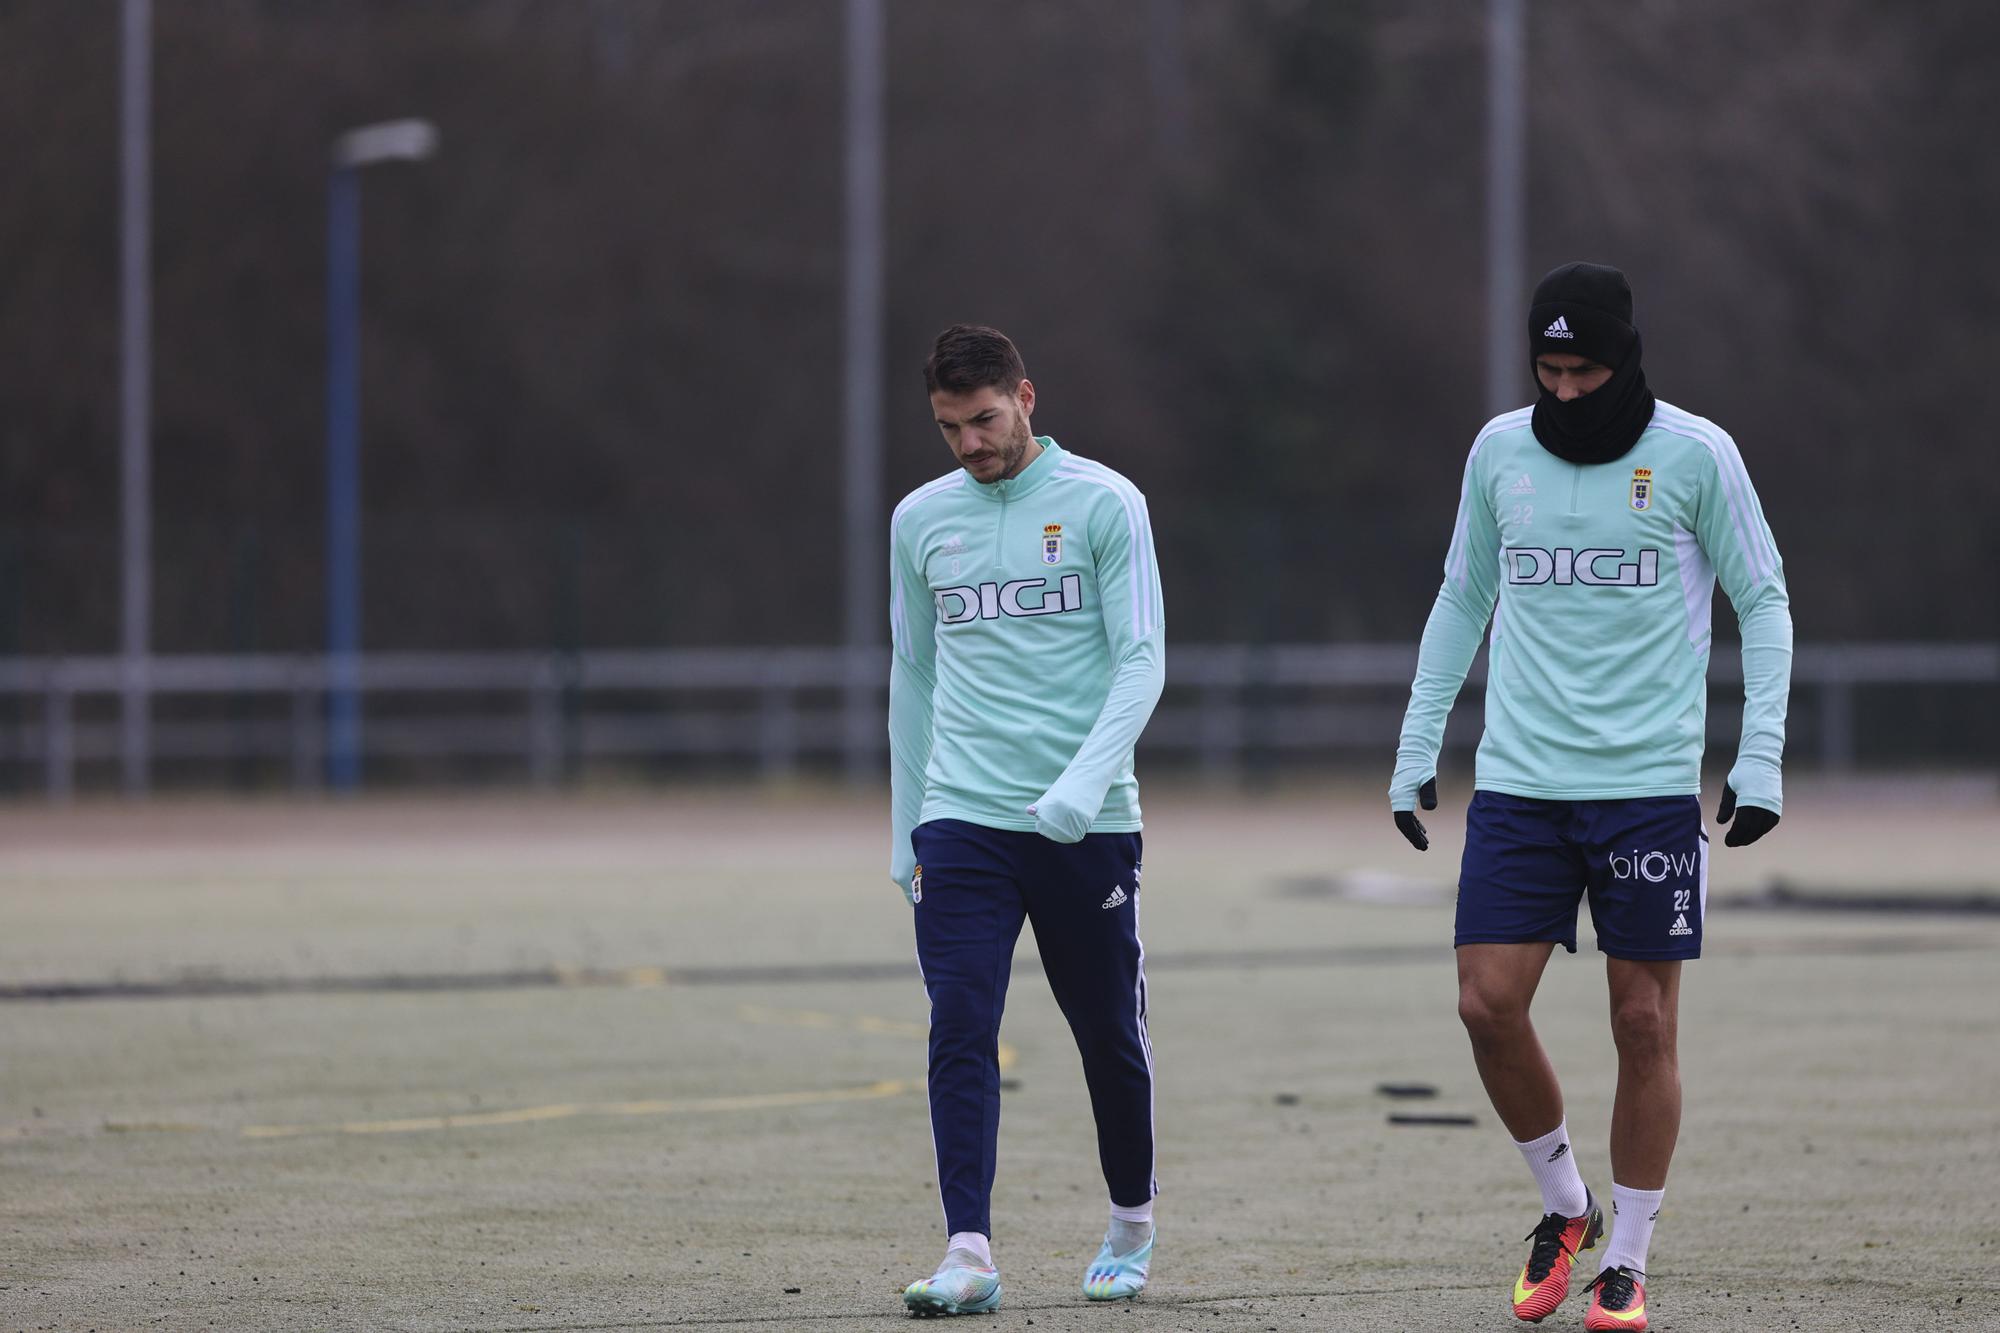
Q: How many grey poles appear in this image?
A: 3